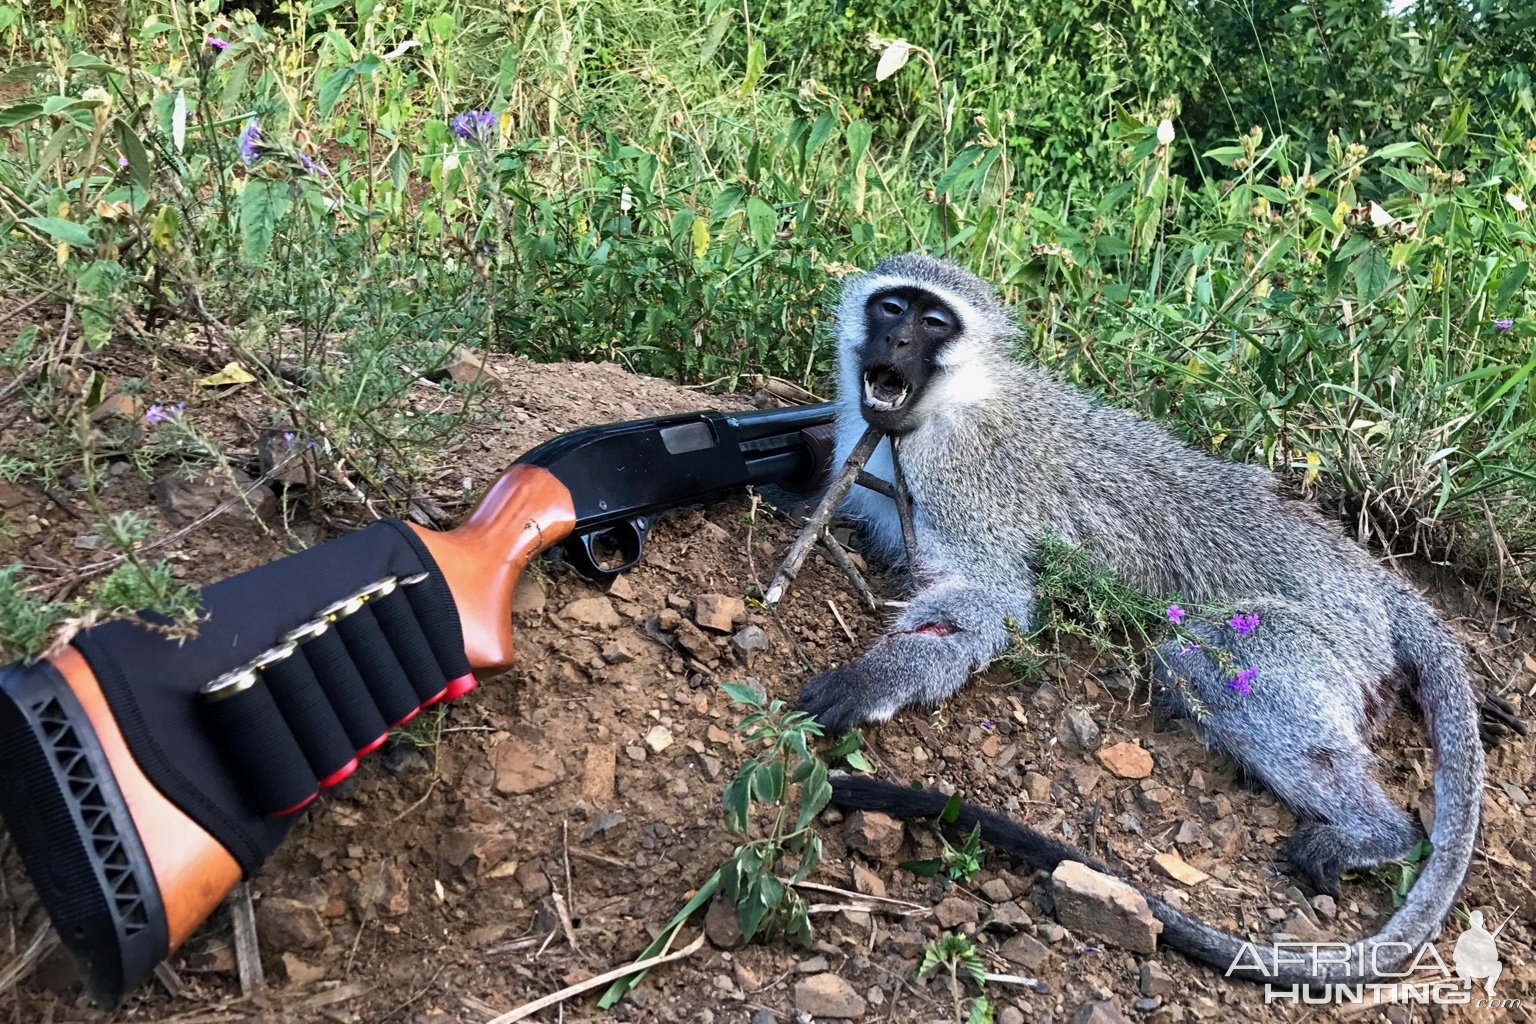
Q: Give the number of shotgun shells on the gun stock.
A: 6